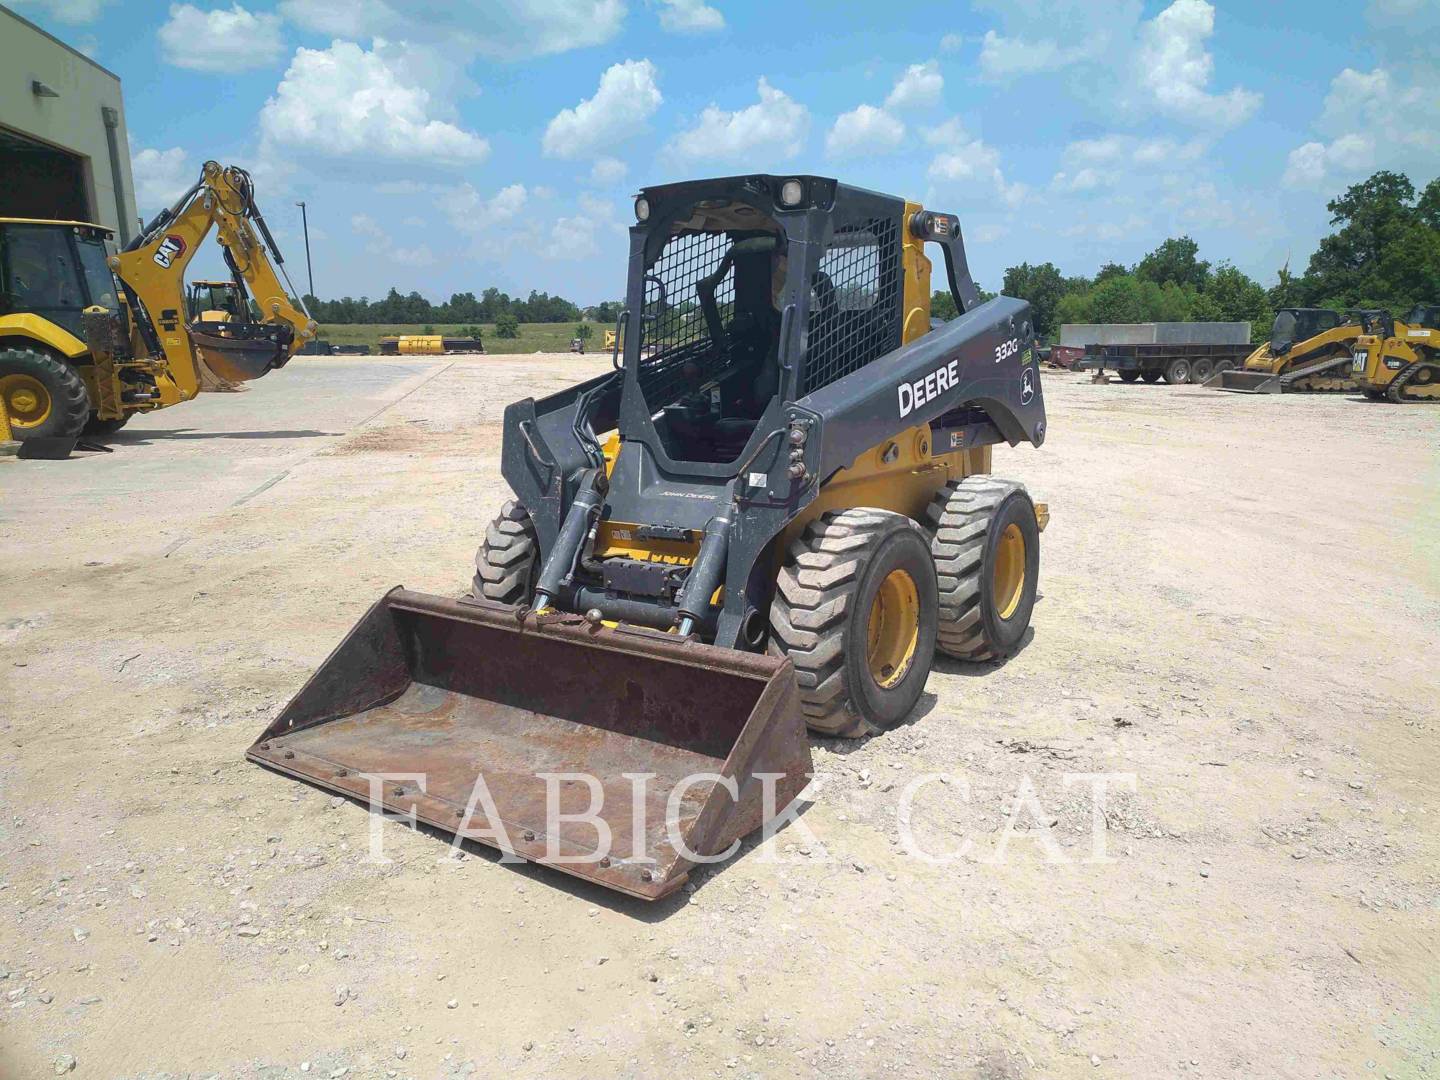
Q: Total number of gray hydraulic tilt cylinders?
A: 2